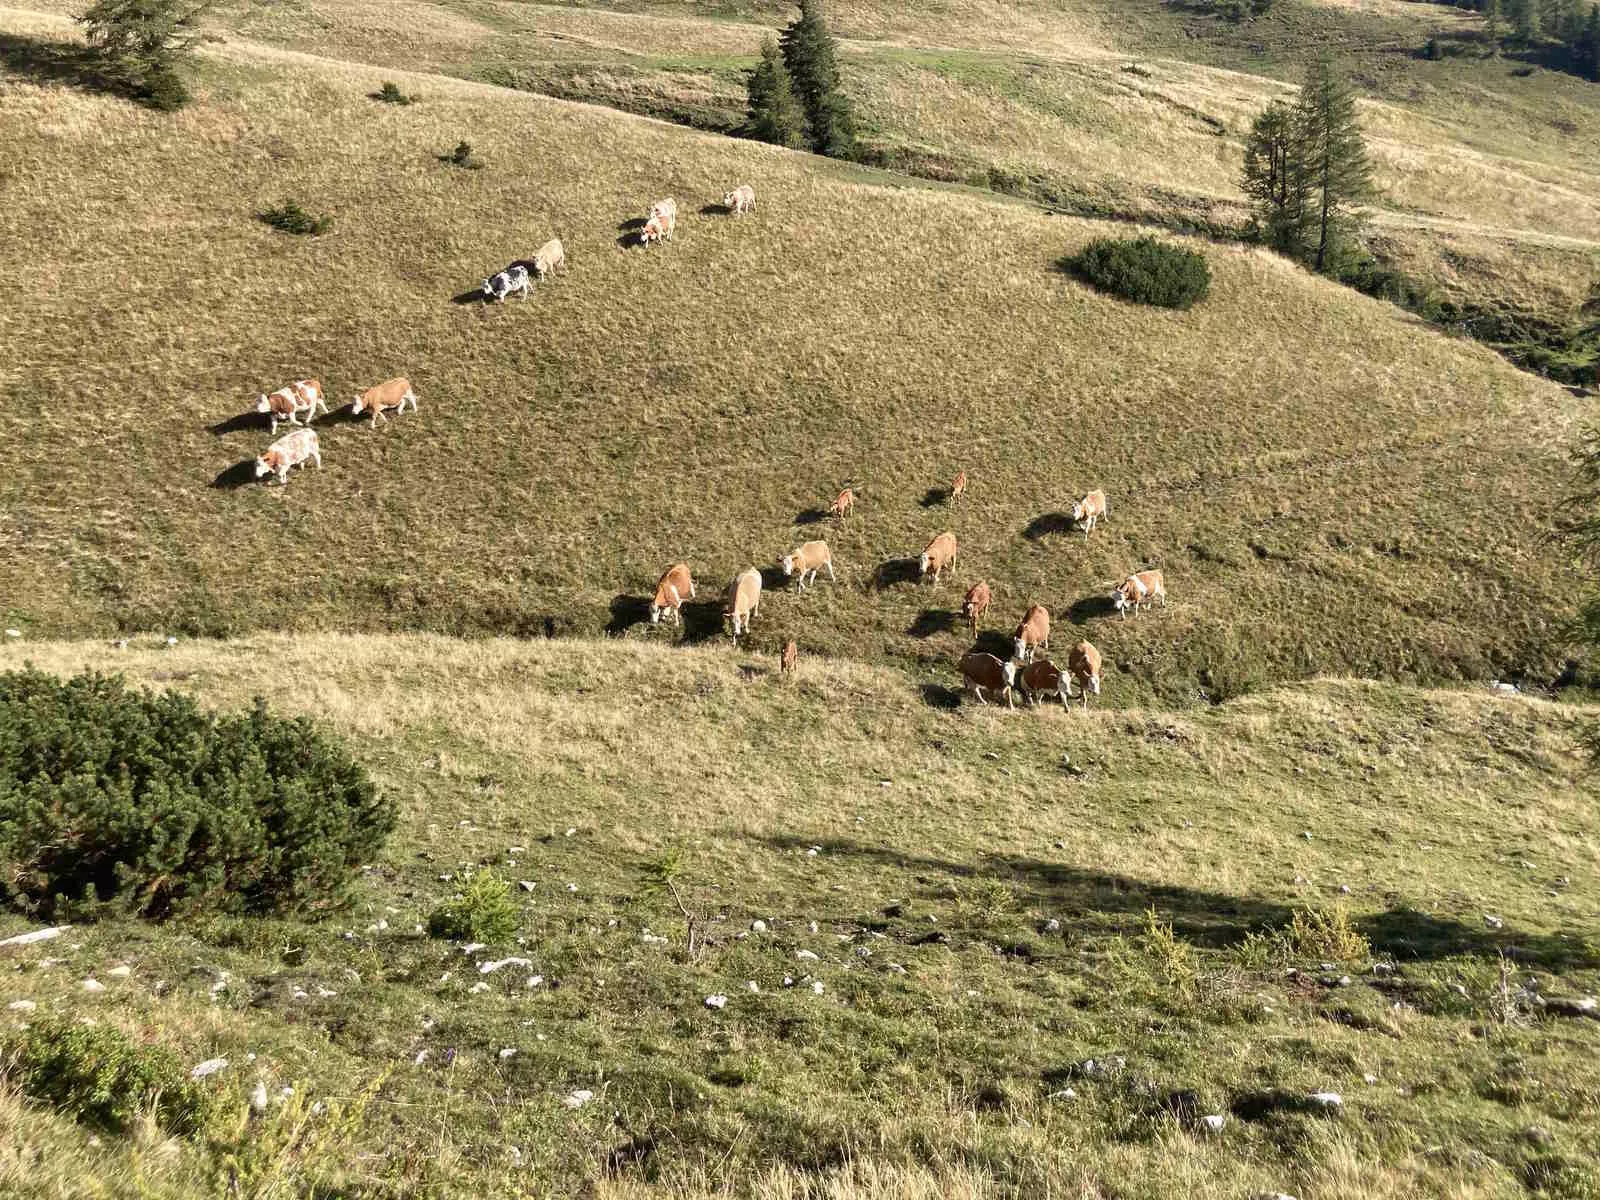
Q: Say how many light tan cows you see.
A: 3